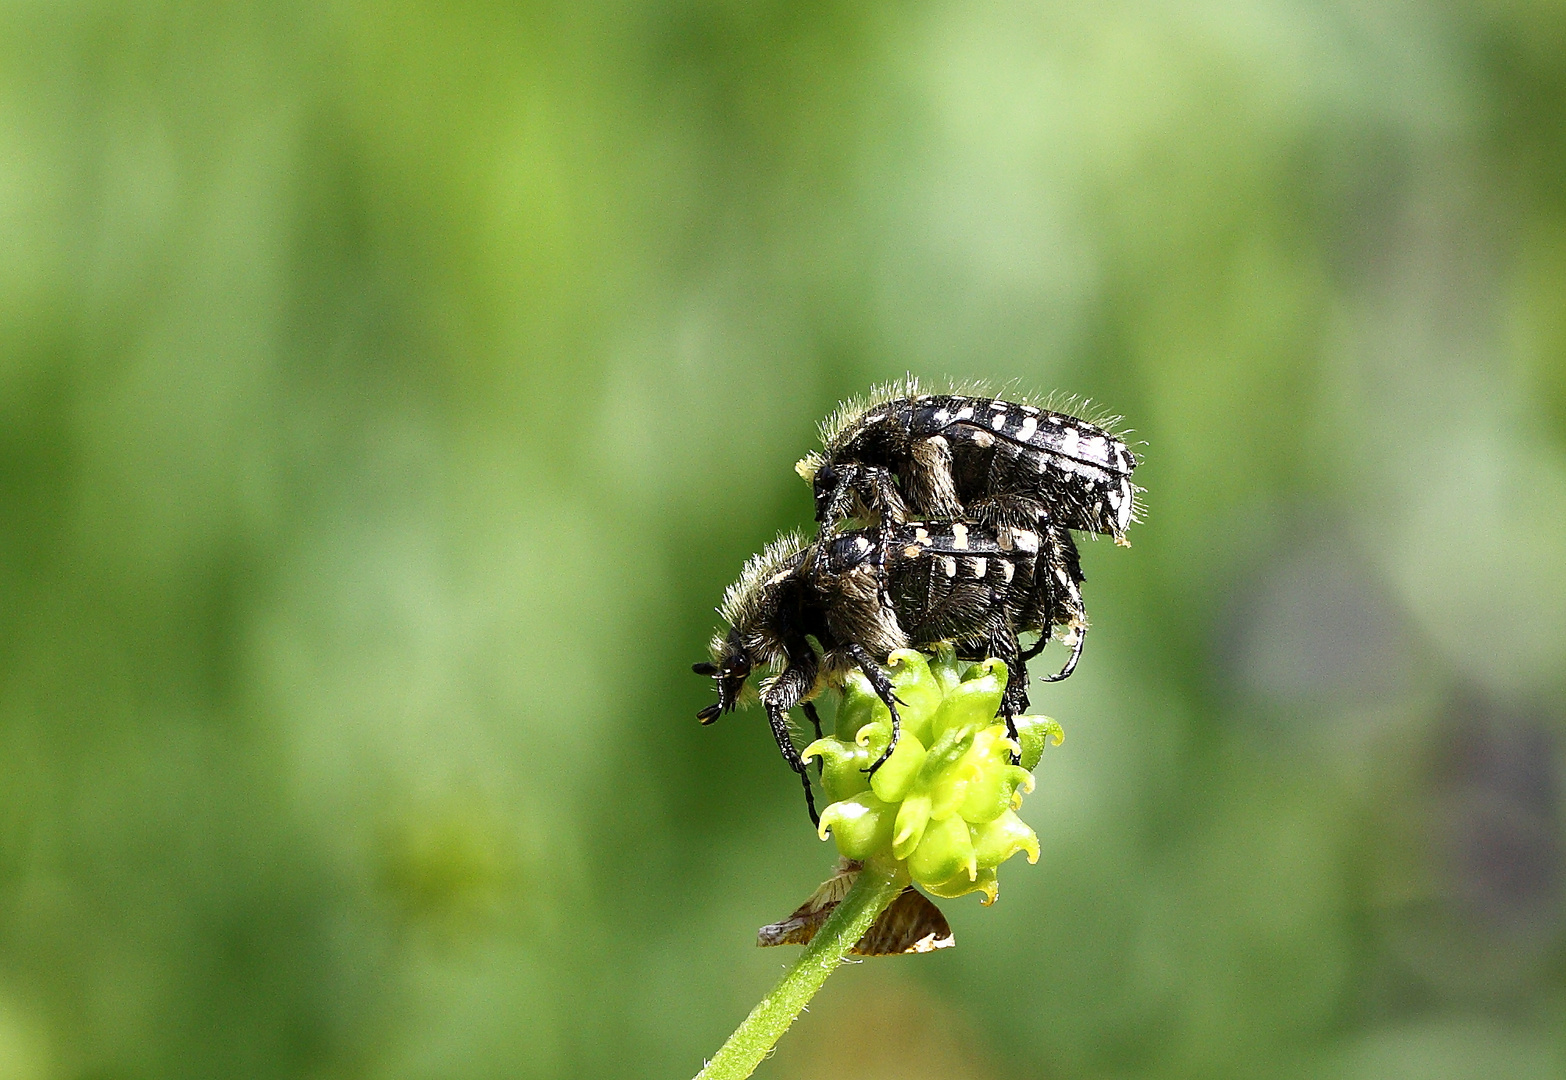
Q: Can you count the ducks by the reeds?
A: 0